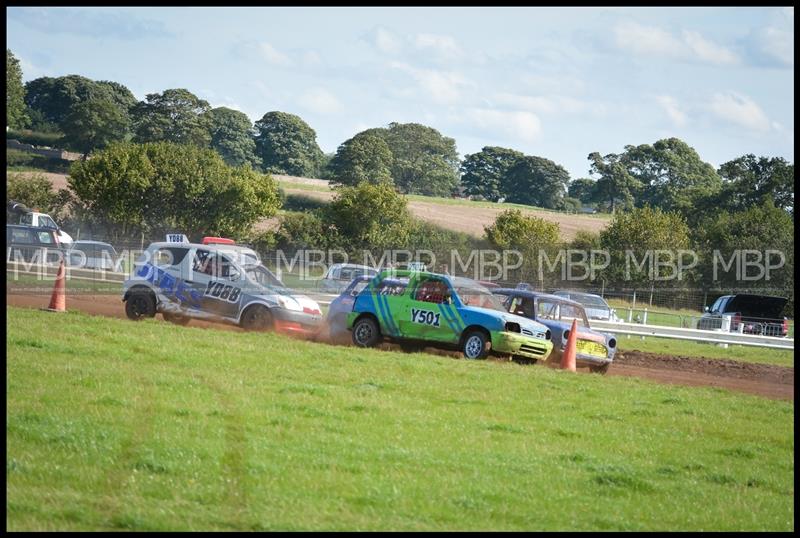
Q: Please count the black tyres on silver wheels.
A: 2